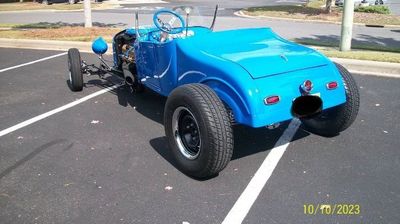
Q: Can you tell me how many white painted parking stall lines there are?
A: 3